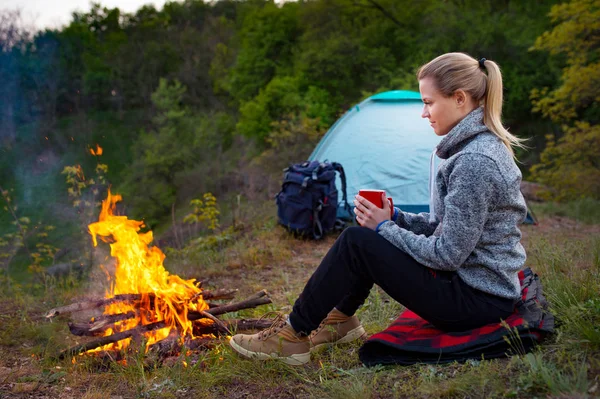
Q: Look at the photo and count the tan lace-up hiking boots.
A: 2